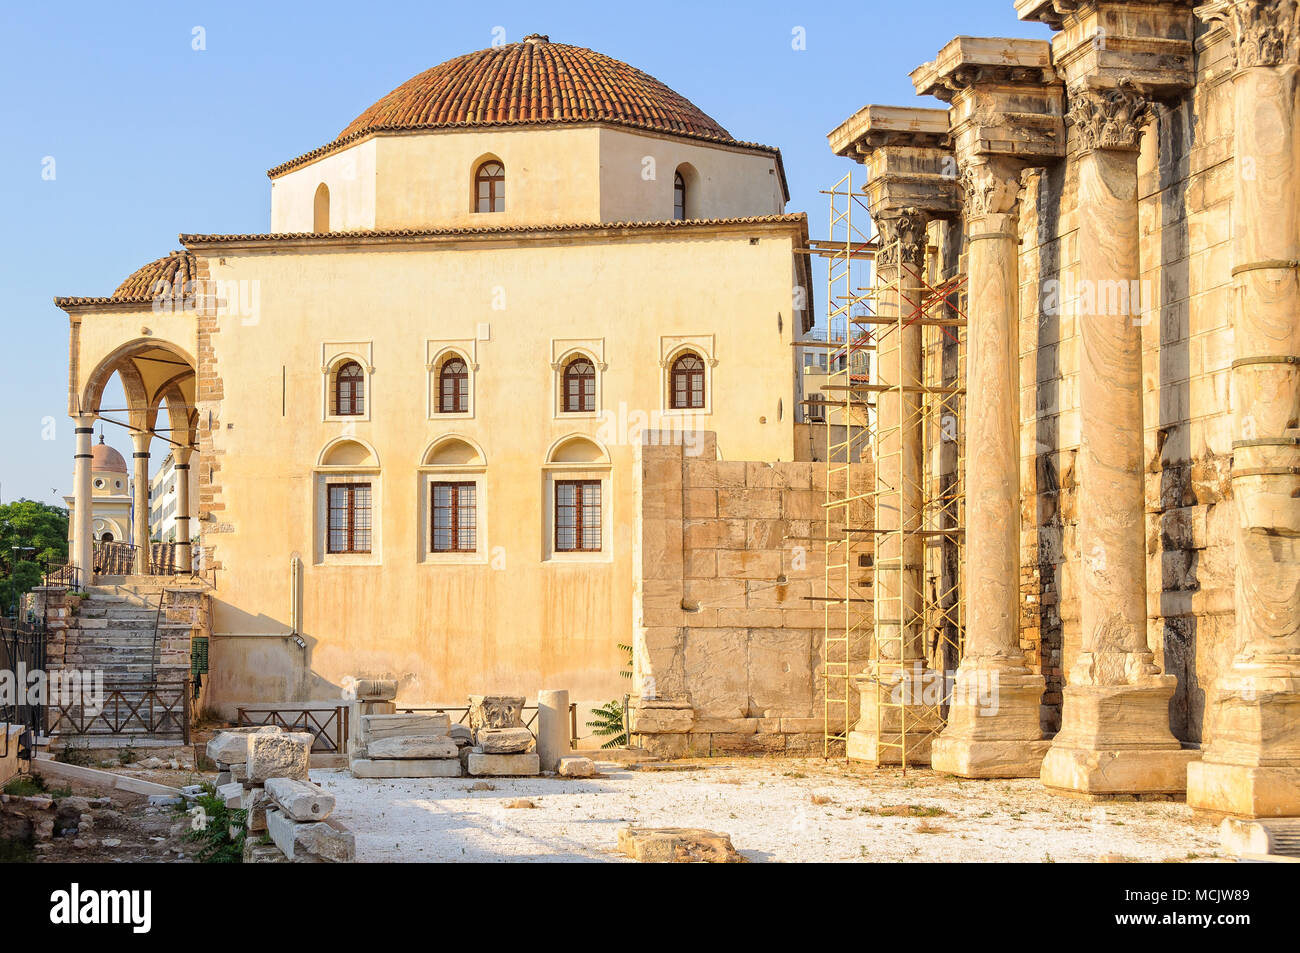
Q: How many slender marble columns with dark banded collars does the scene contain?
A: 3